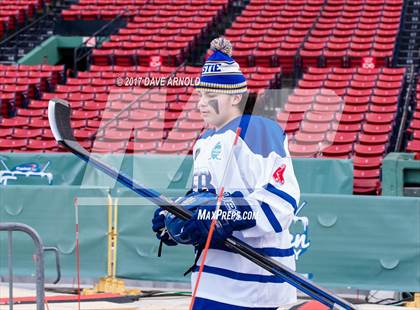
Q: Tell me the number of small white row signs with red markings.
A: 2